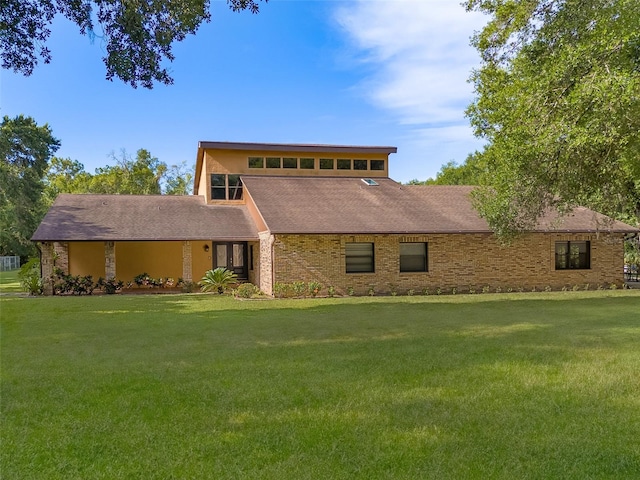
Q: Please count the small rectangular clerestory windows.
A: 8